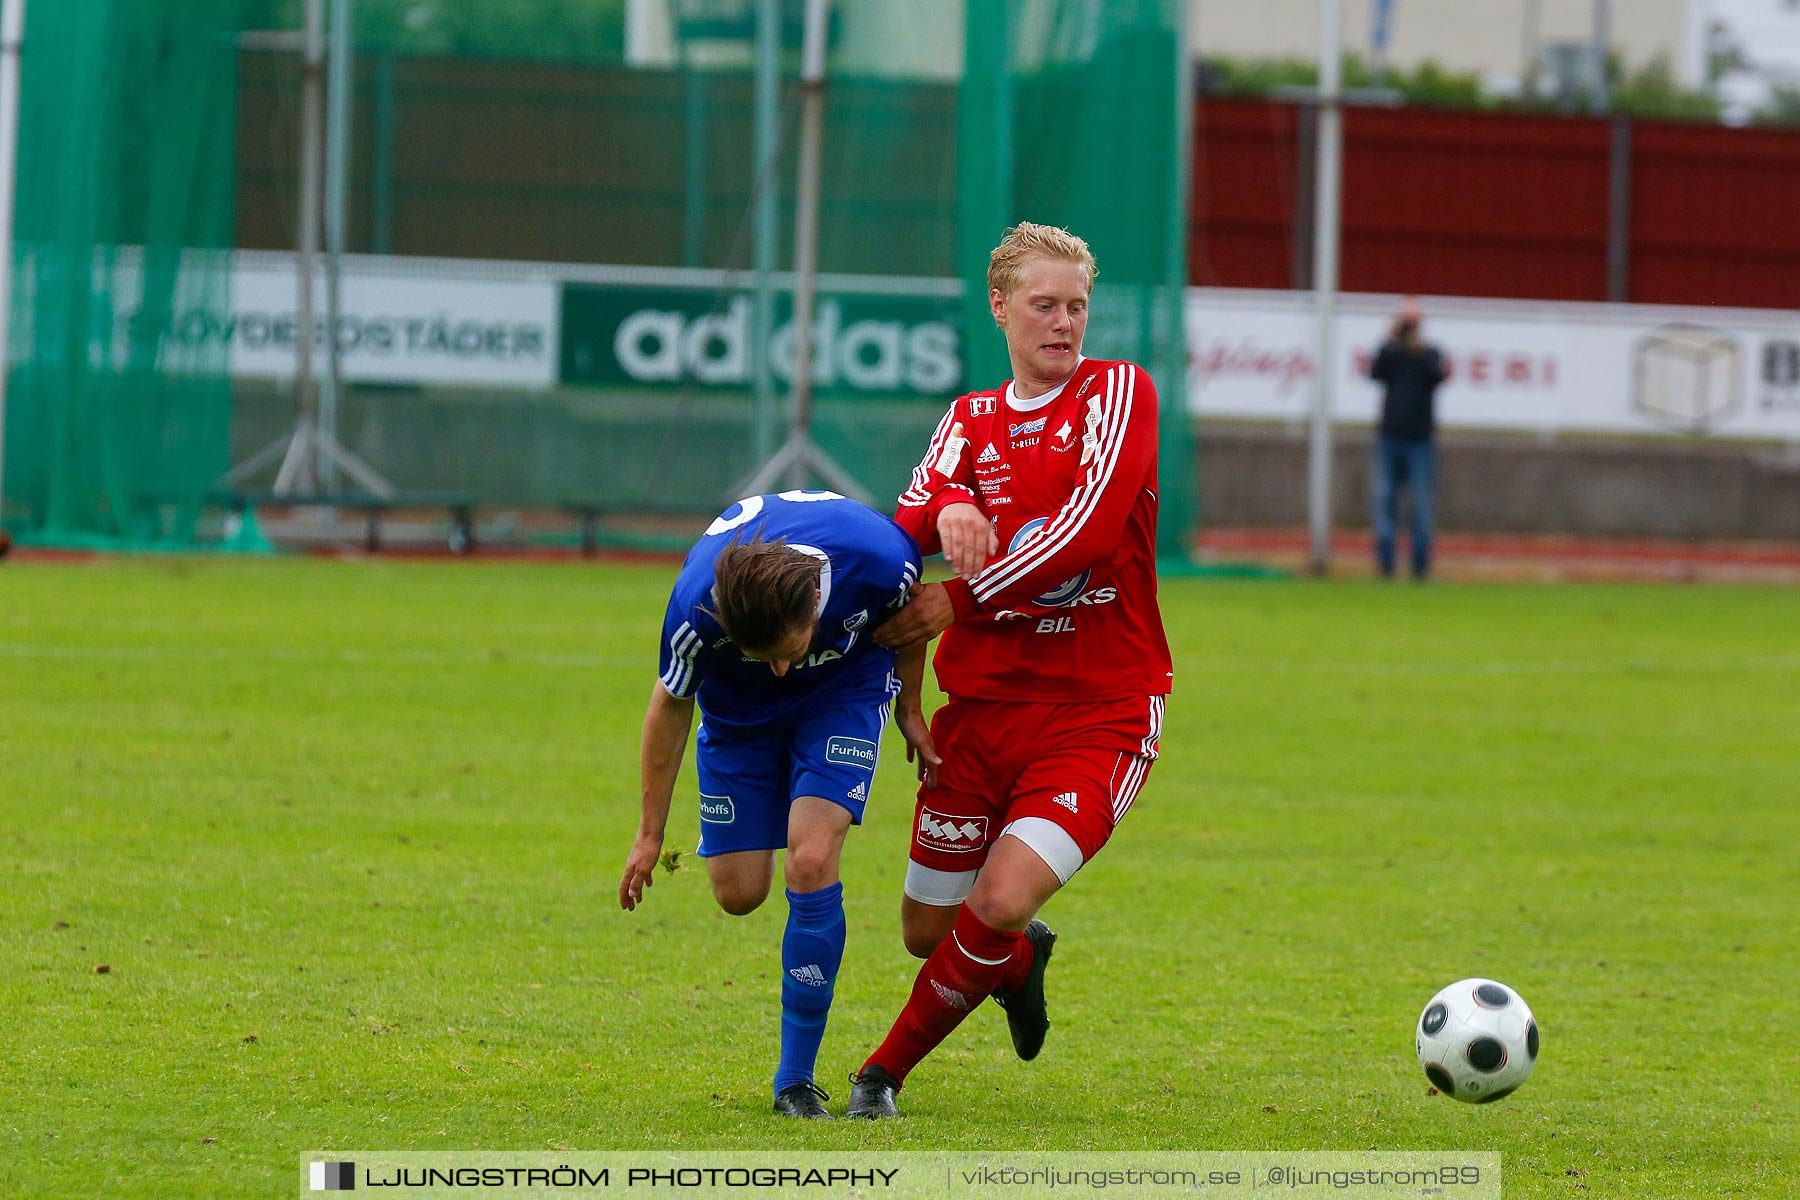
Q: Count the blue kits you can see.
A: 1